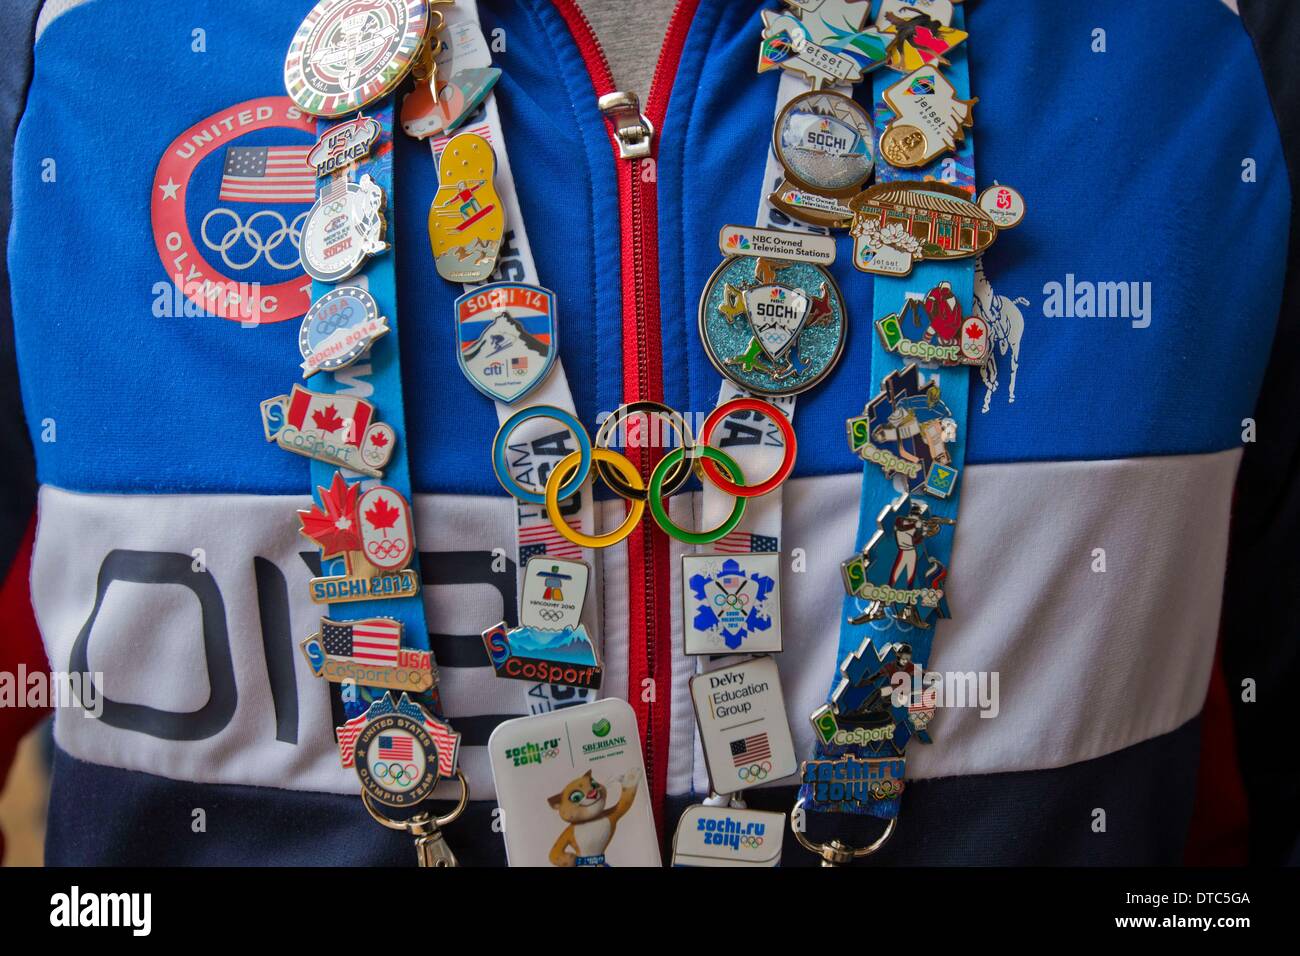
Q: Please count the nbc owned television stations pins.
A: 2